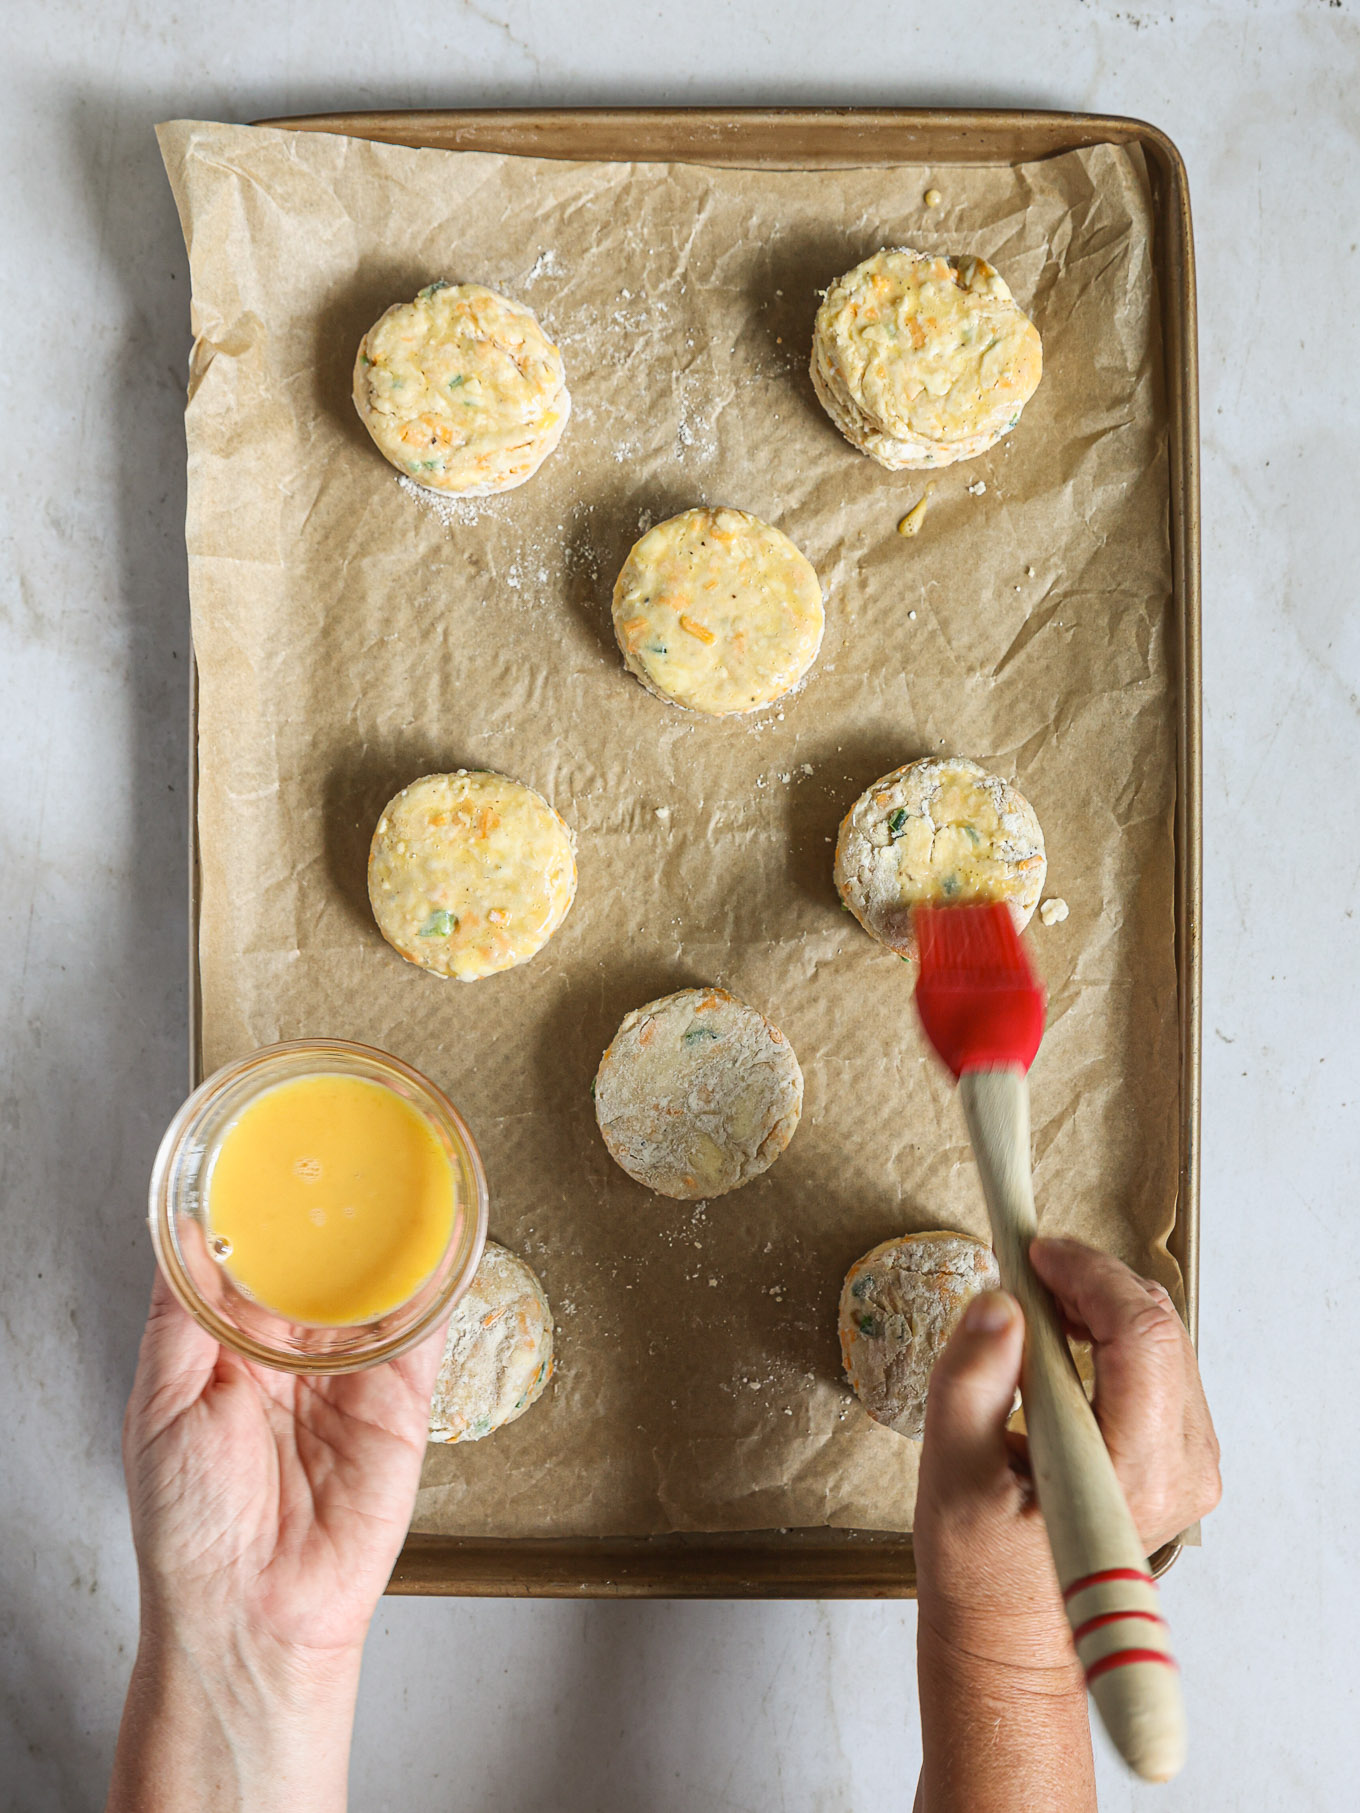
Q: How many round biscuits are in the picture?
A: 8